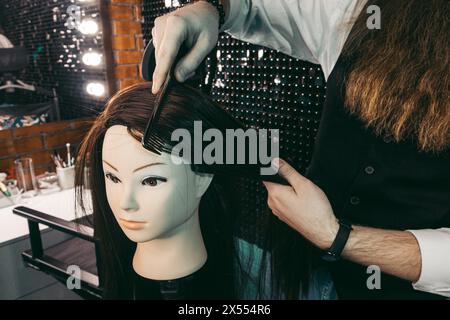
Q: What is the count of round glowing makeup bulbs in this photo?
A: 3